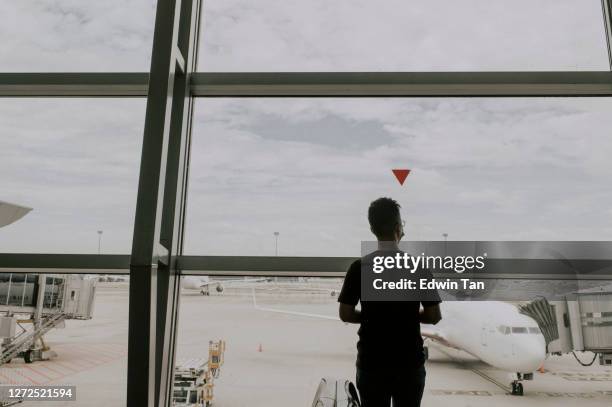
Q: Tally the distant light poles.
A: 3